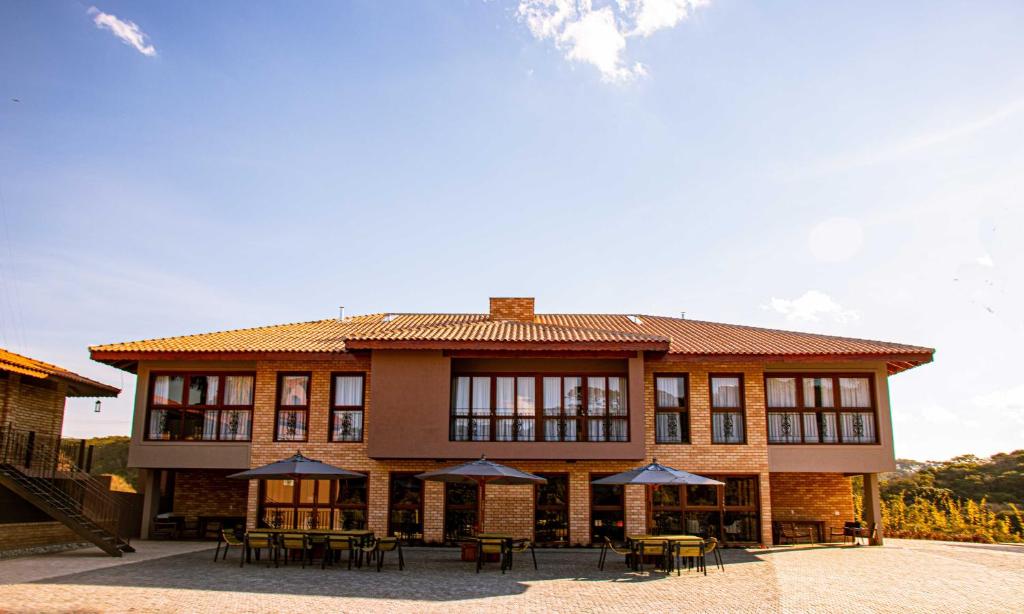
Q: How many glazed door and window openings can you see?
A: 13